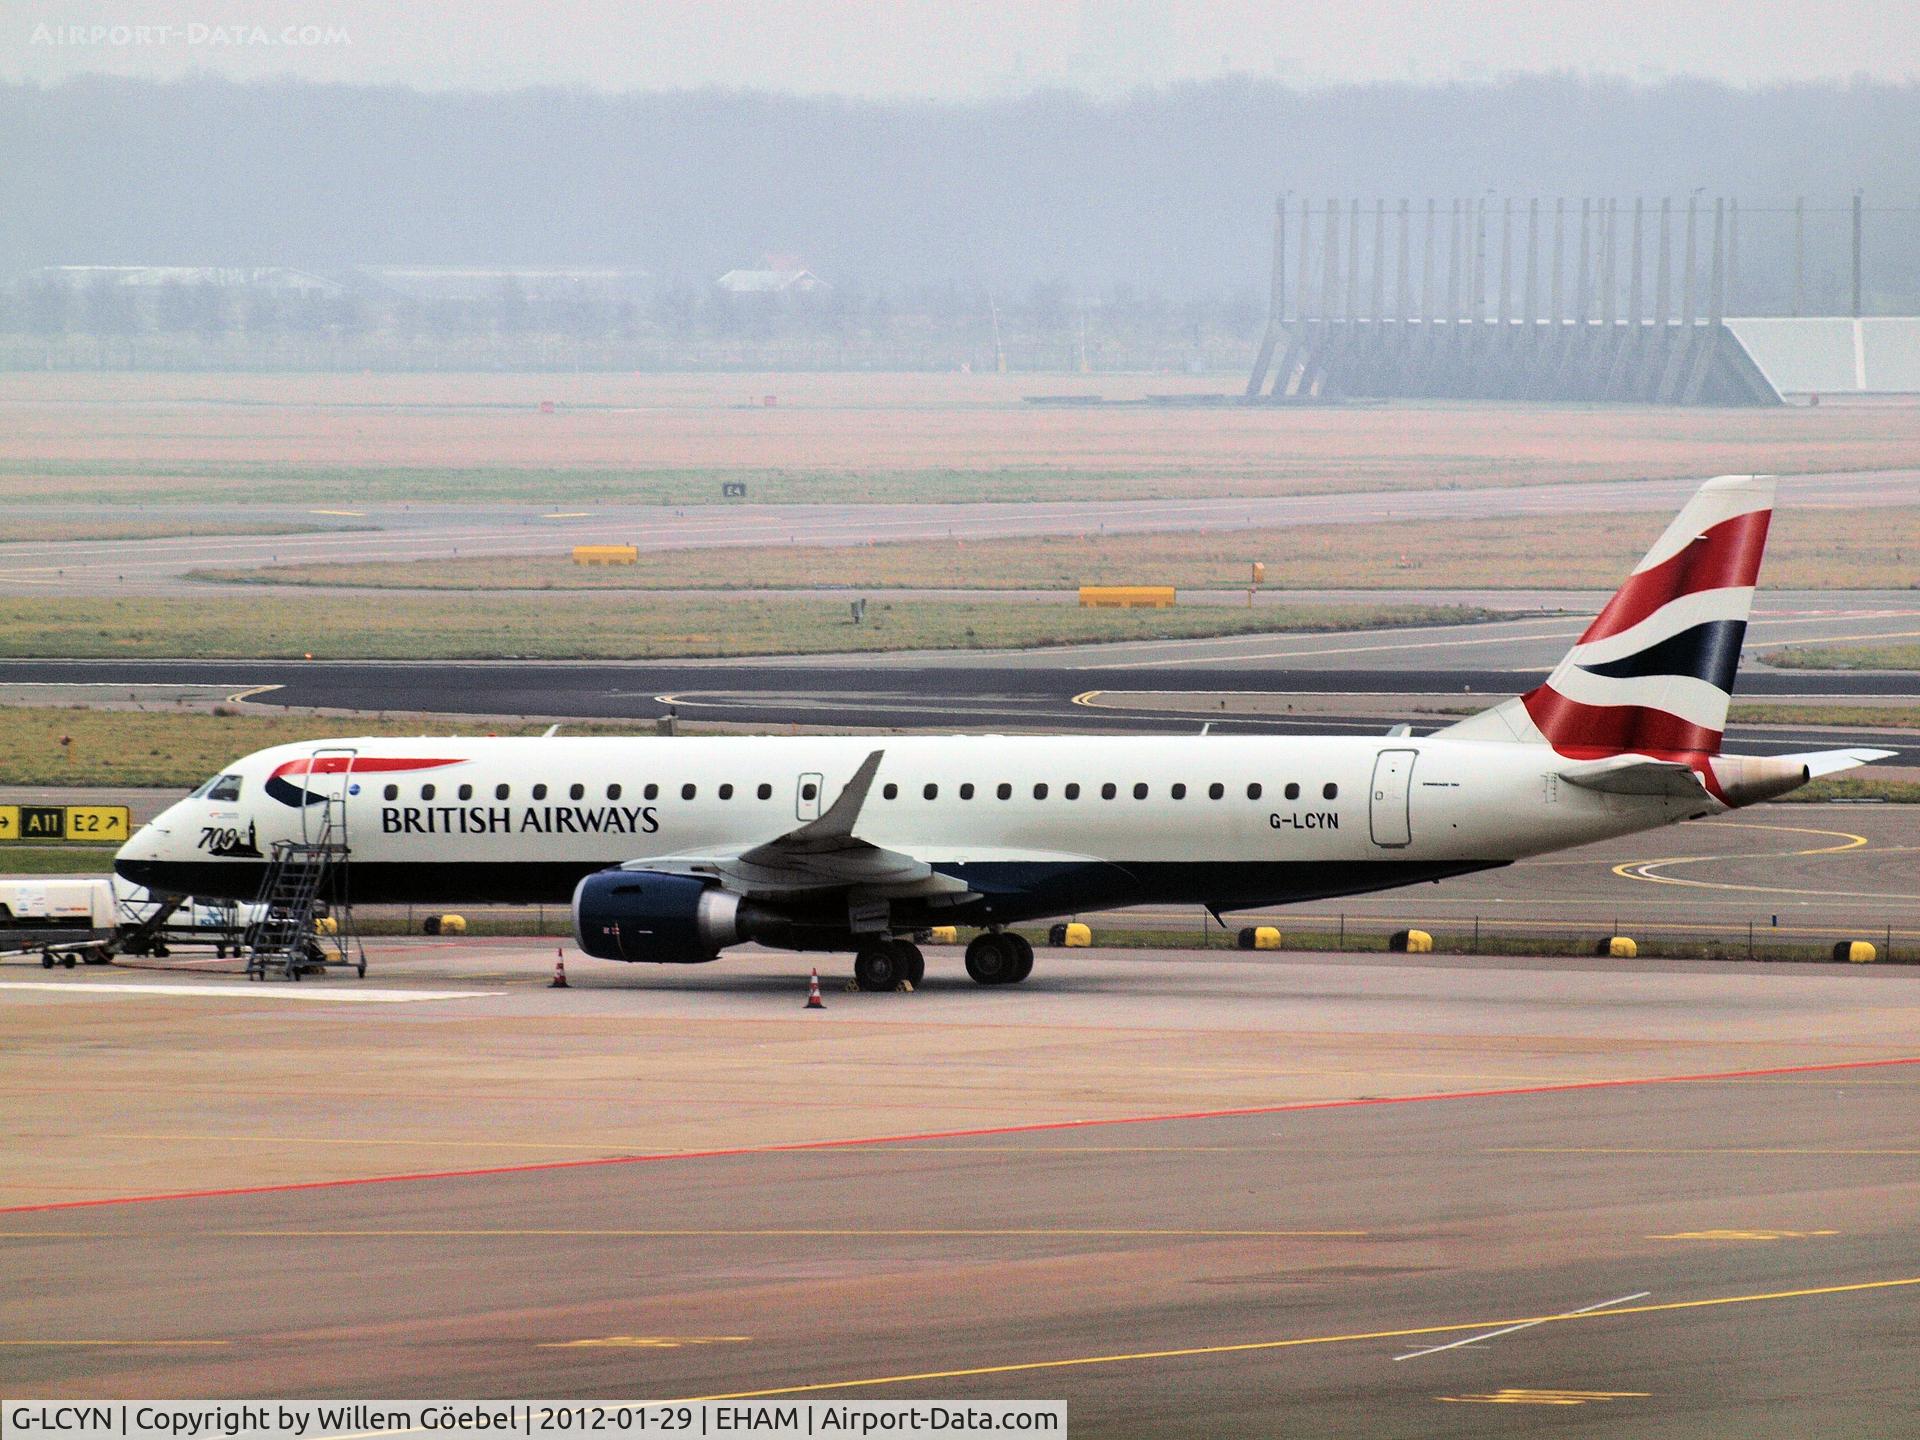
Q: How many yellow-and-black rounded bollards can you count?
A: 8